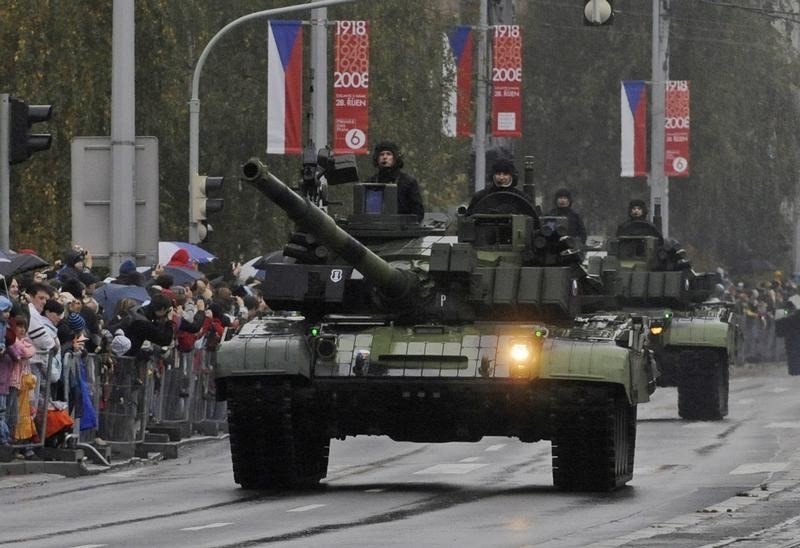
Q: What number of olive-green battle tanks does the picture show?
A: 2